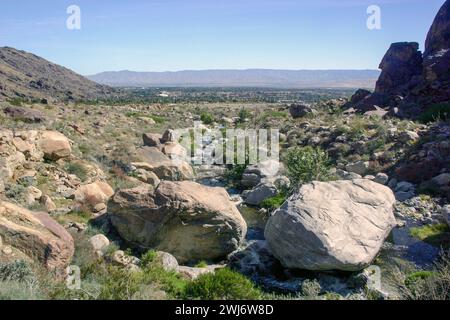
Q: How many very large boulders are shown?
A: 2